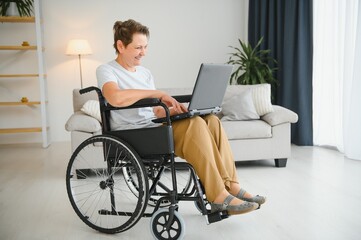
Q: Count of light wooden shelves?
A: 5